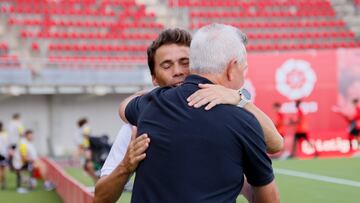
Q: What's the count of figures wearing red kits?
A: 3